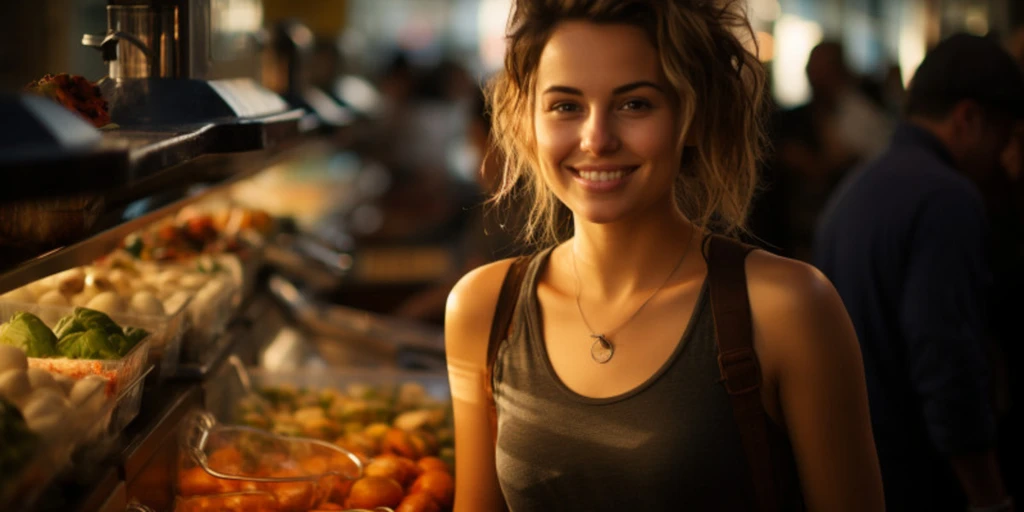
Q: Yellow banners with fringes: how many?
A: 0